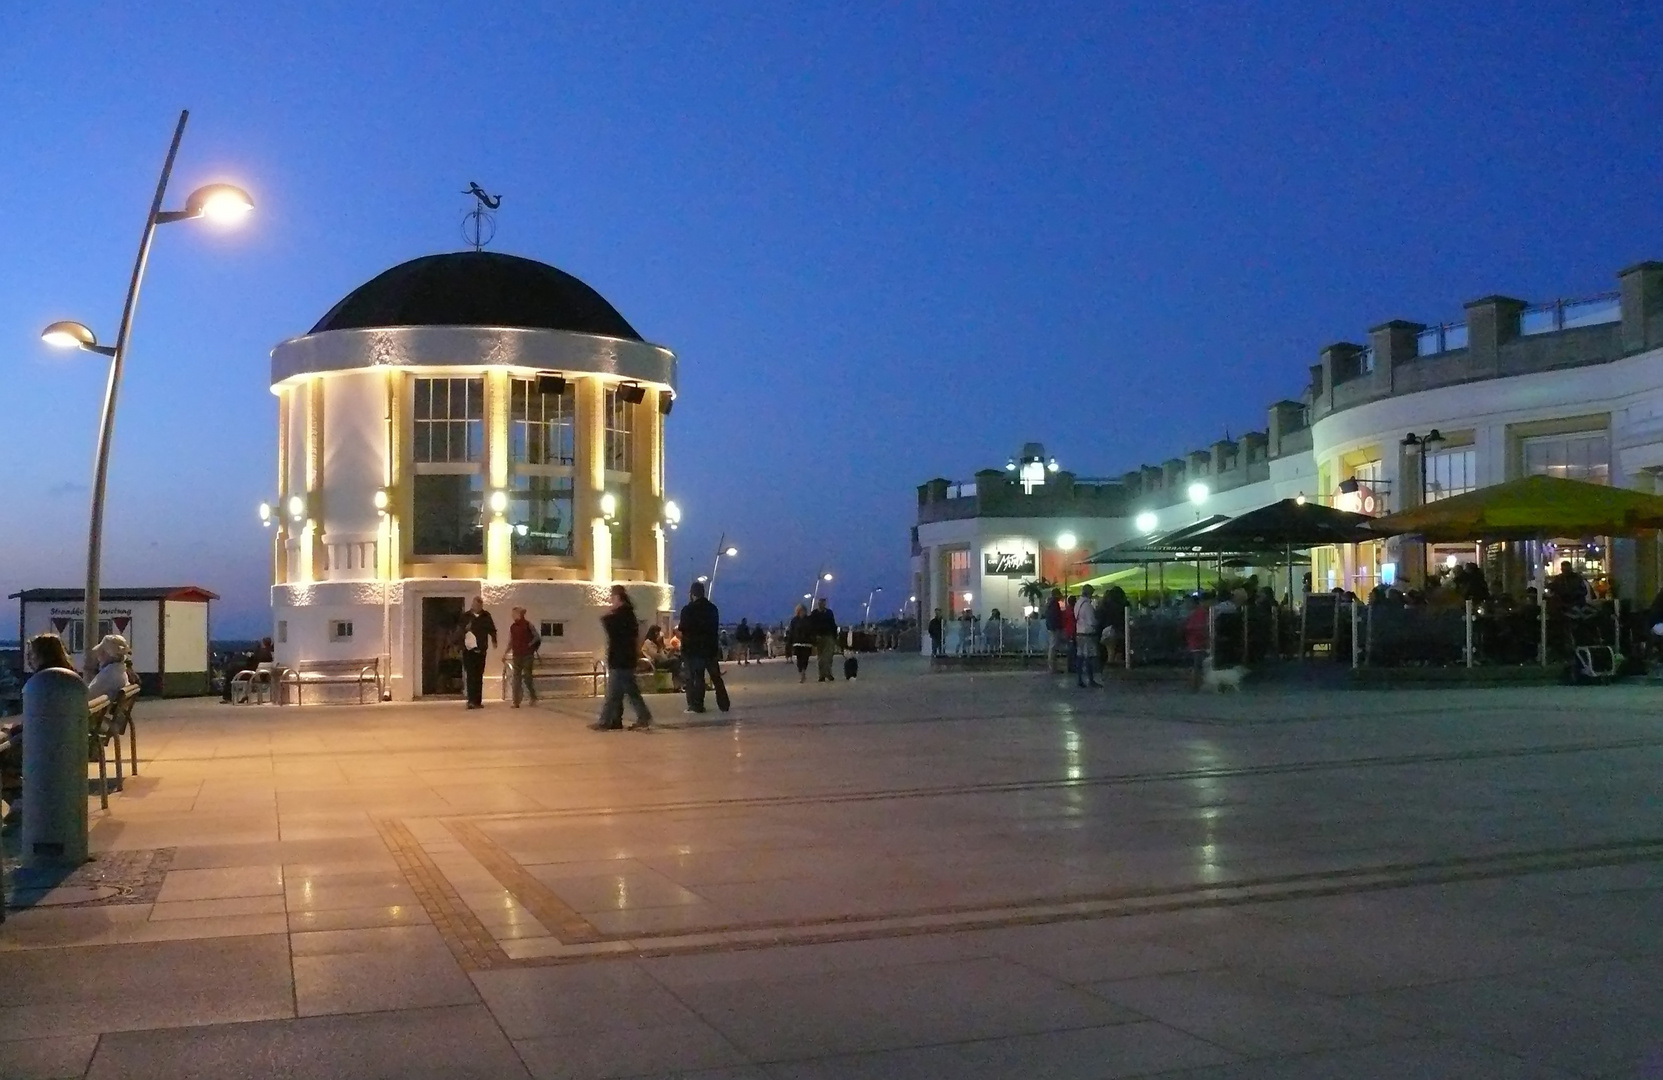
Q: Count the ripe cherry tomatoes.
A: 0